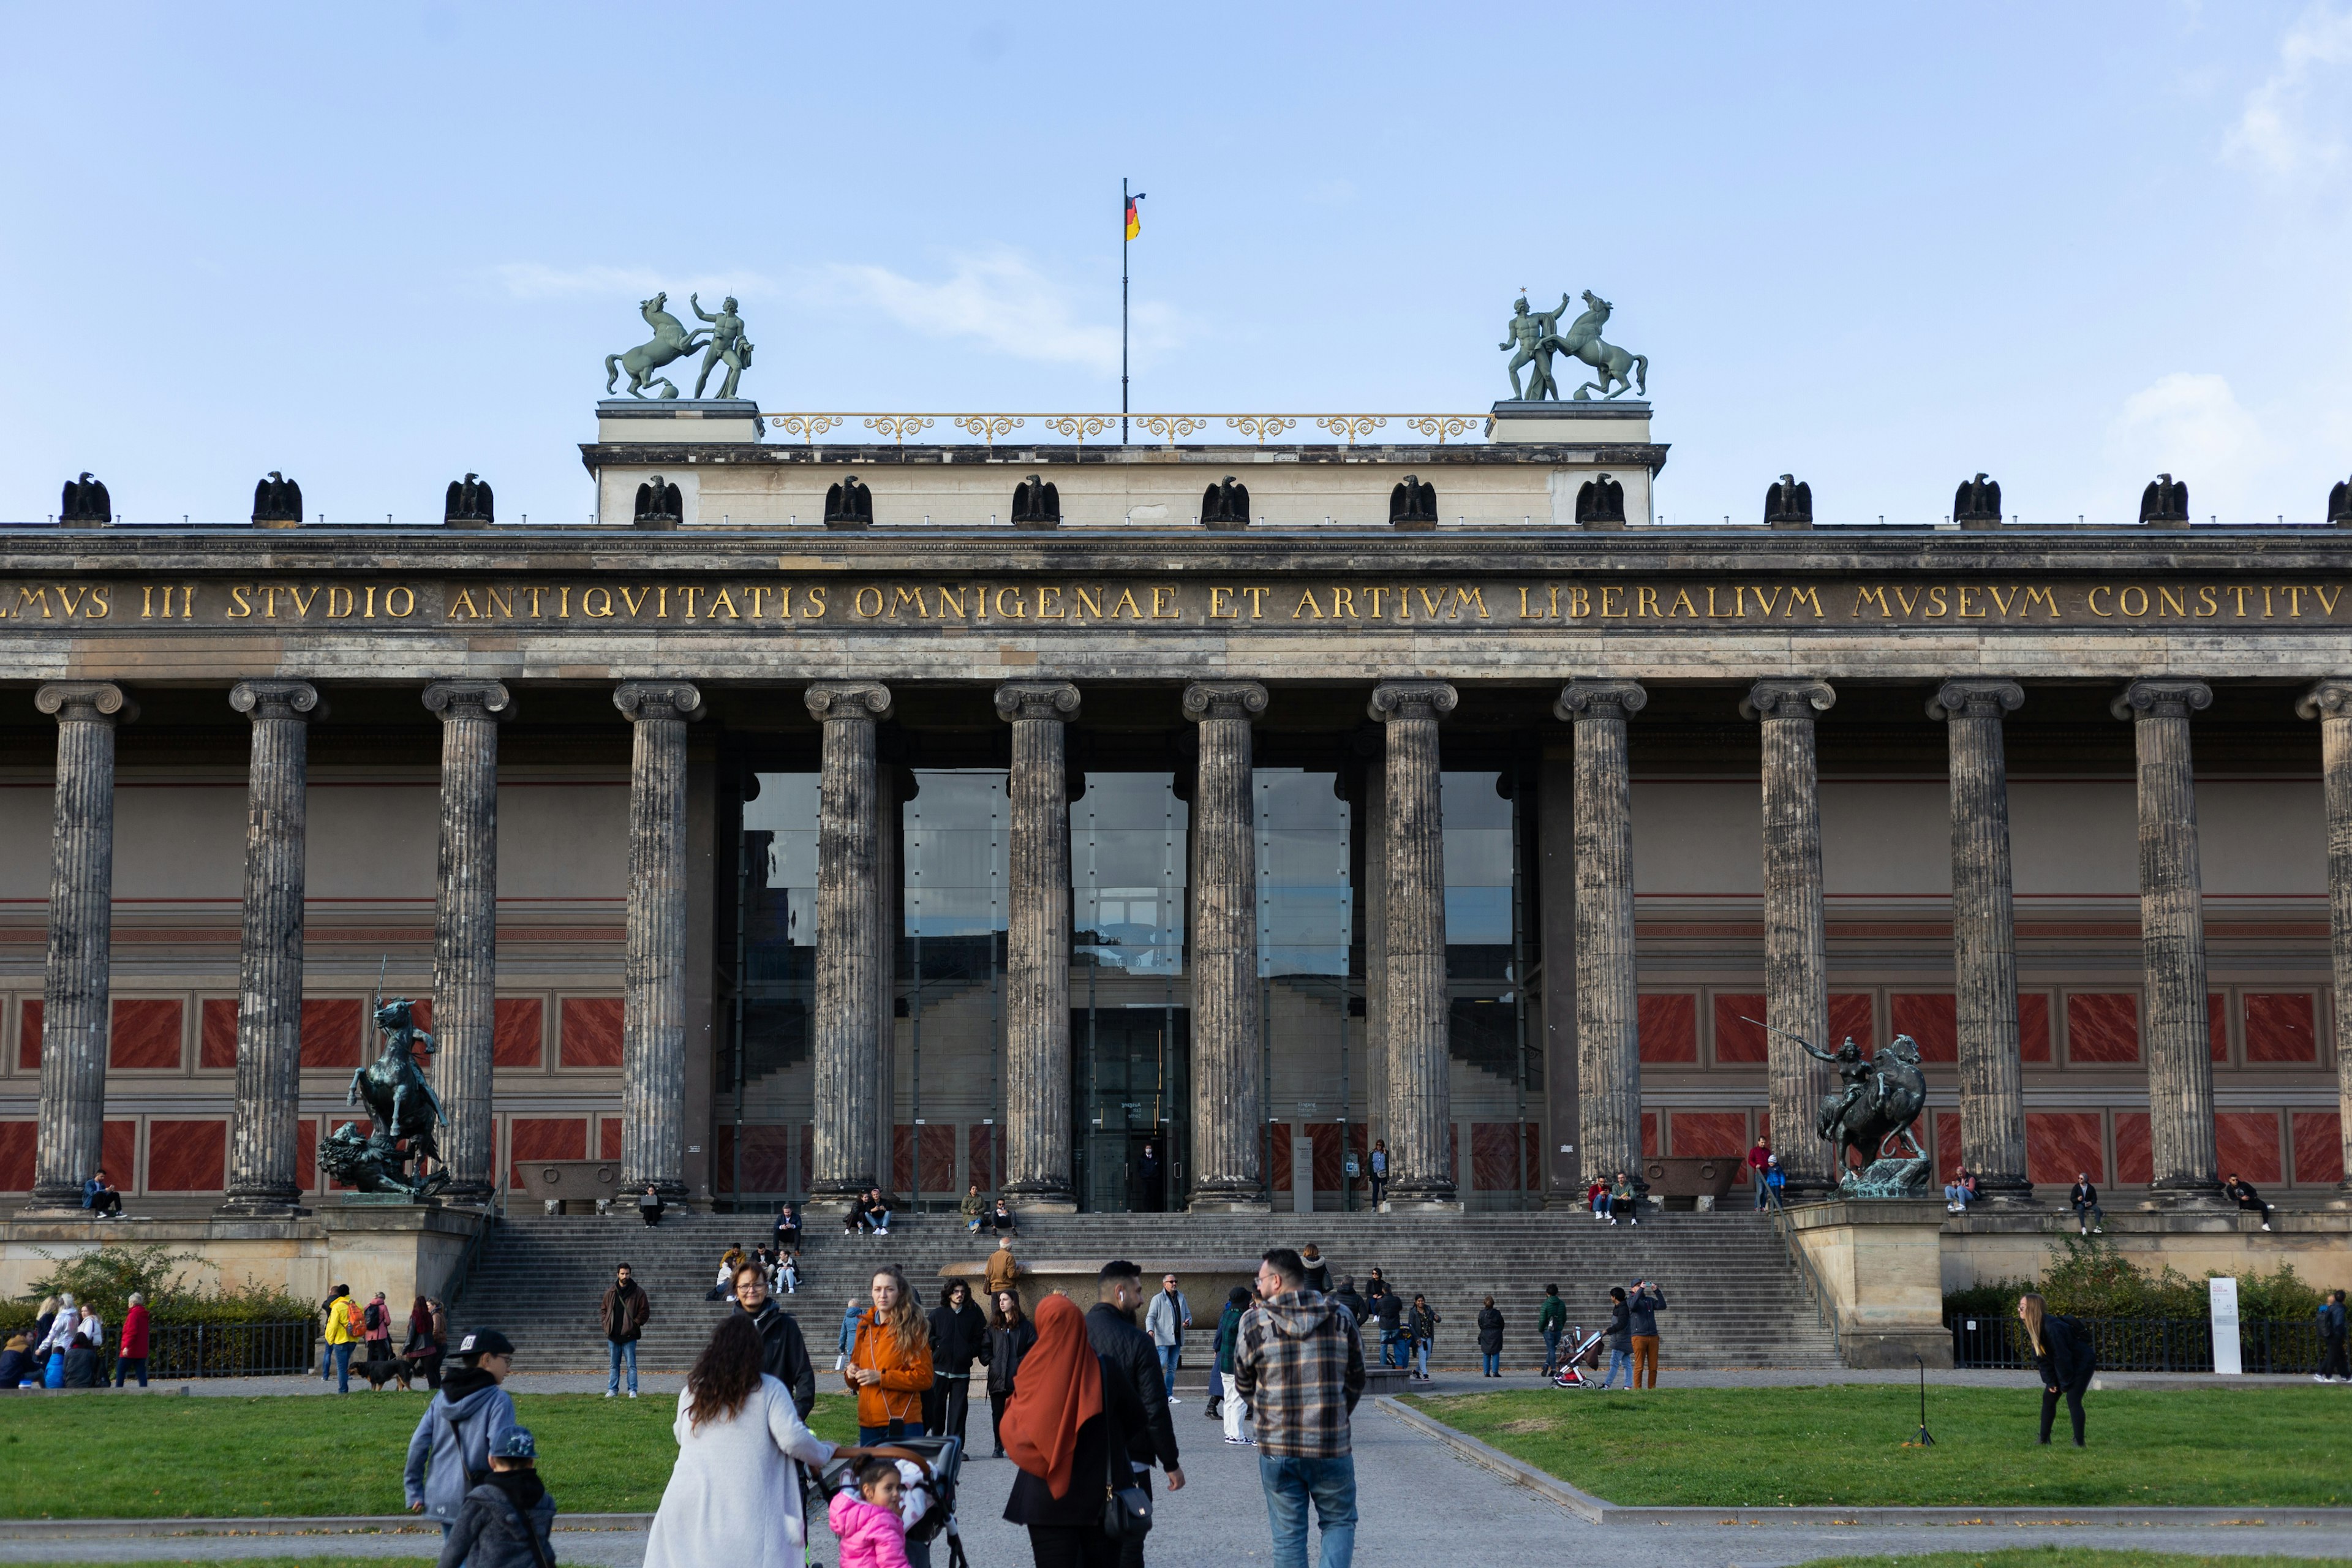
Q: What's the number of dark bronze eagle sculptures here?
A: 13